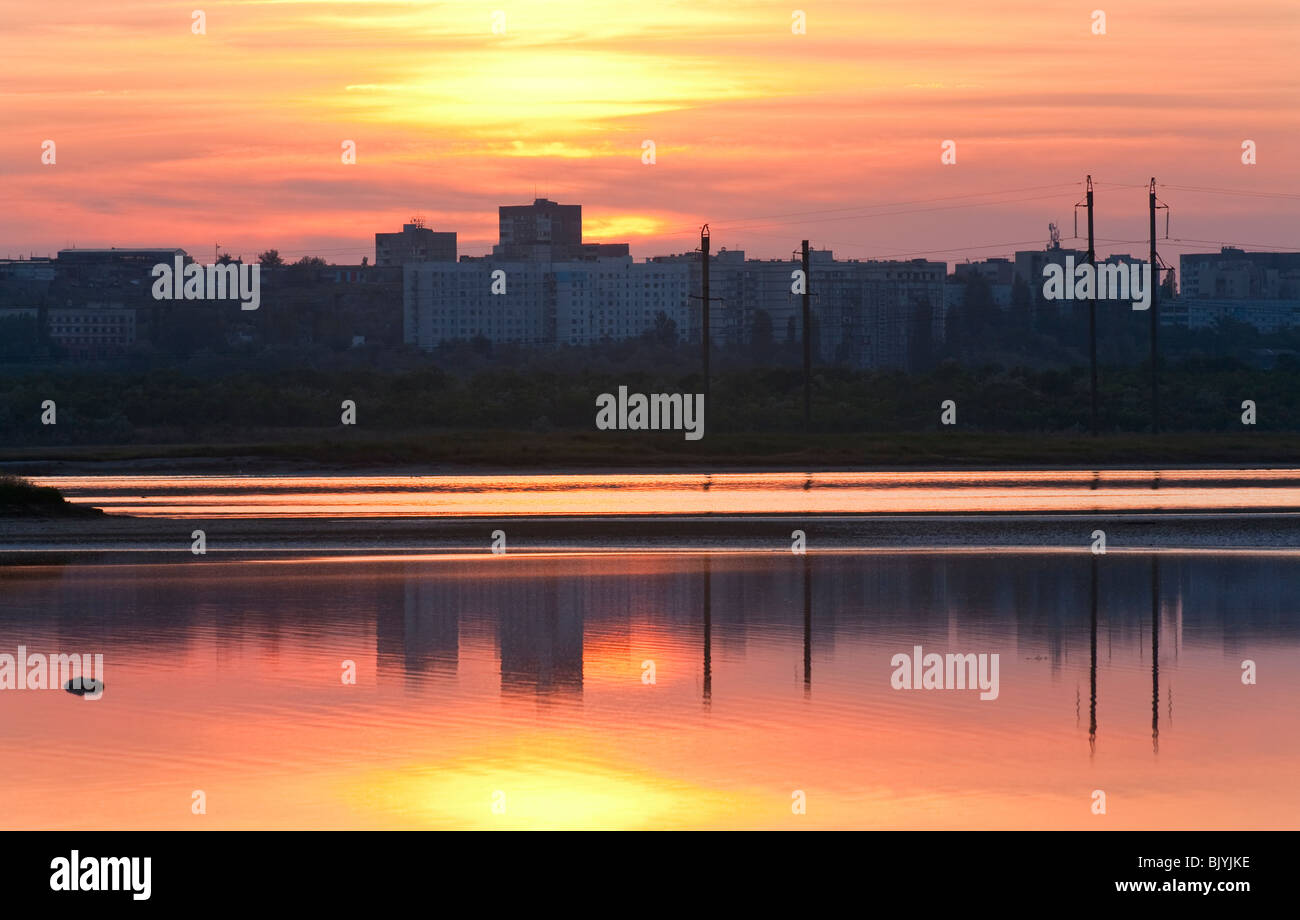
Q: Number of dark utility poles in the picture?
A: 4